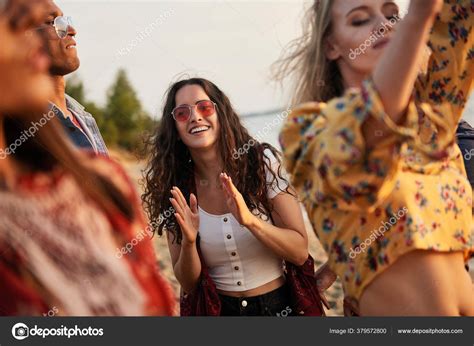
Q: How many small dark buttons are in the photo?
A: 5